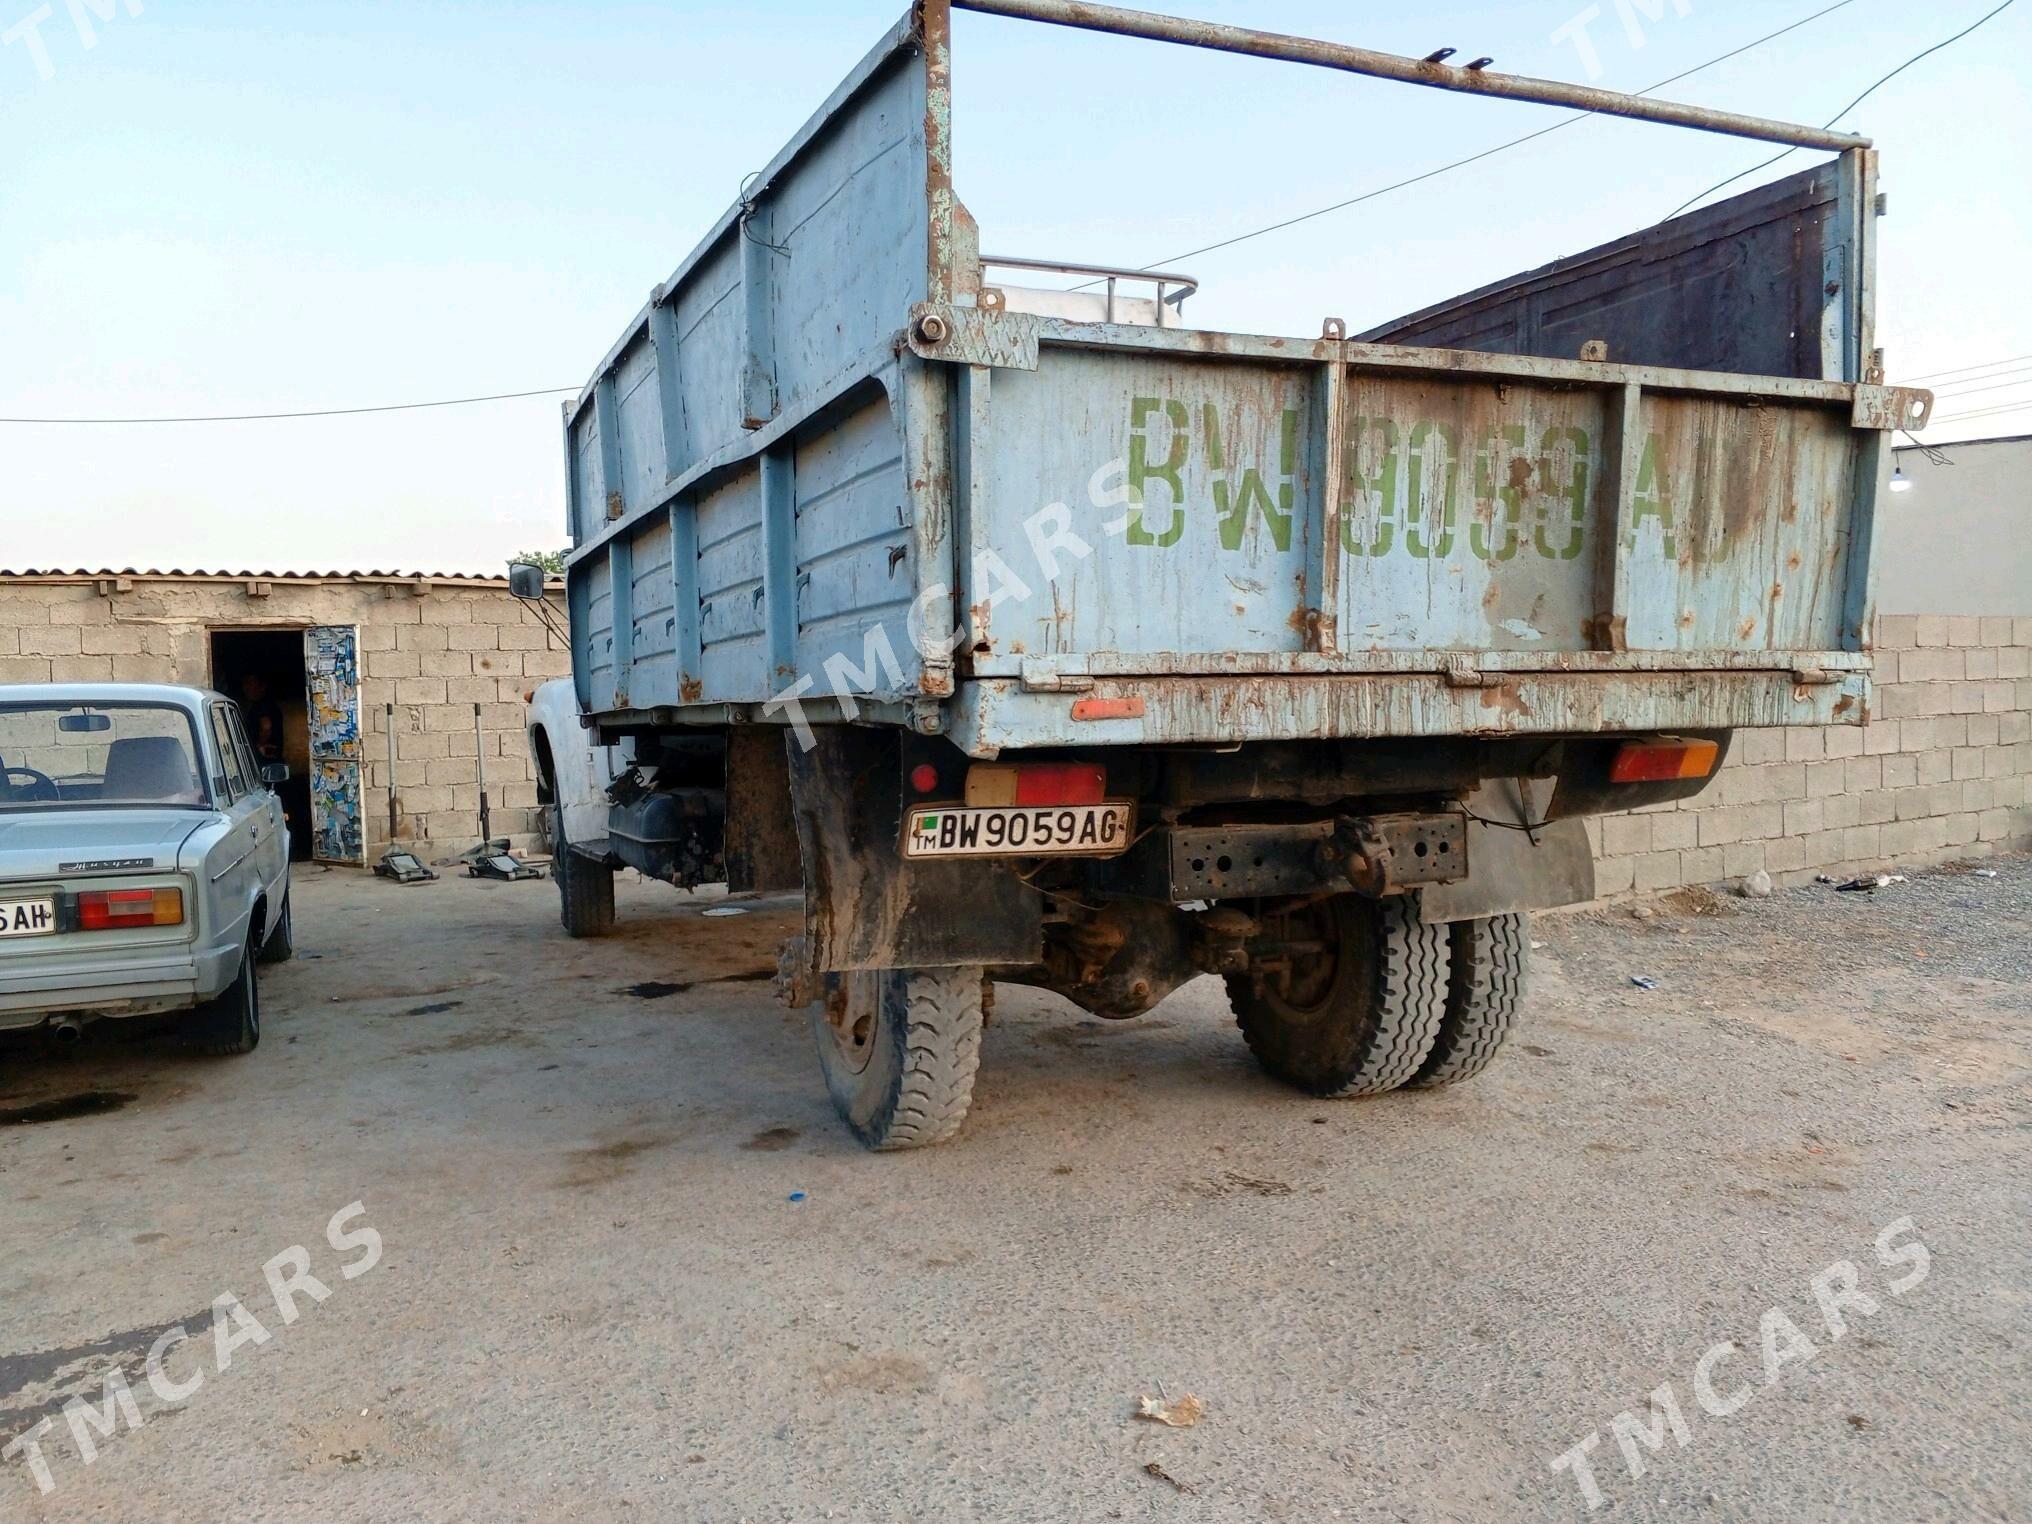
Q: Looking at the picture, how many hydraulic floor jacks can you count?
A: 2